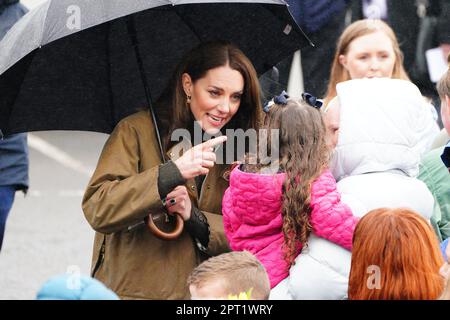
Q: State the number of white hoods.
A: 1